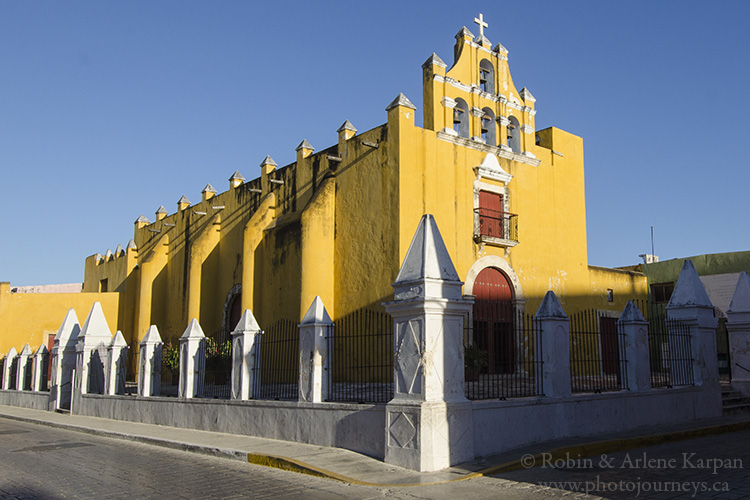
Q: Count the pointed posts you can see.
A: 15